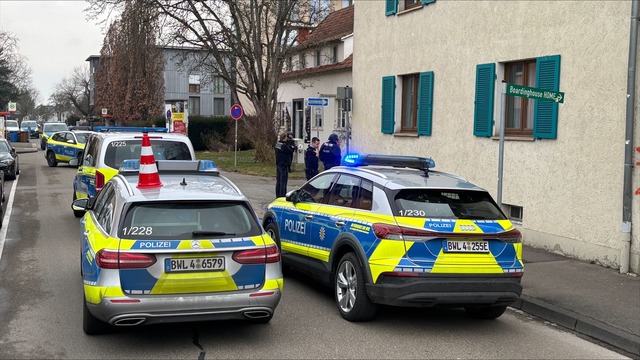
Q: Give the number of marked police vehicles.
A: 6